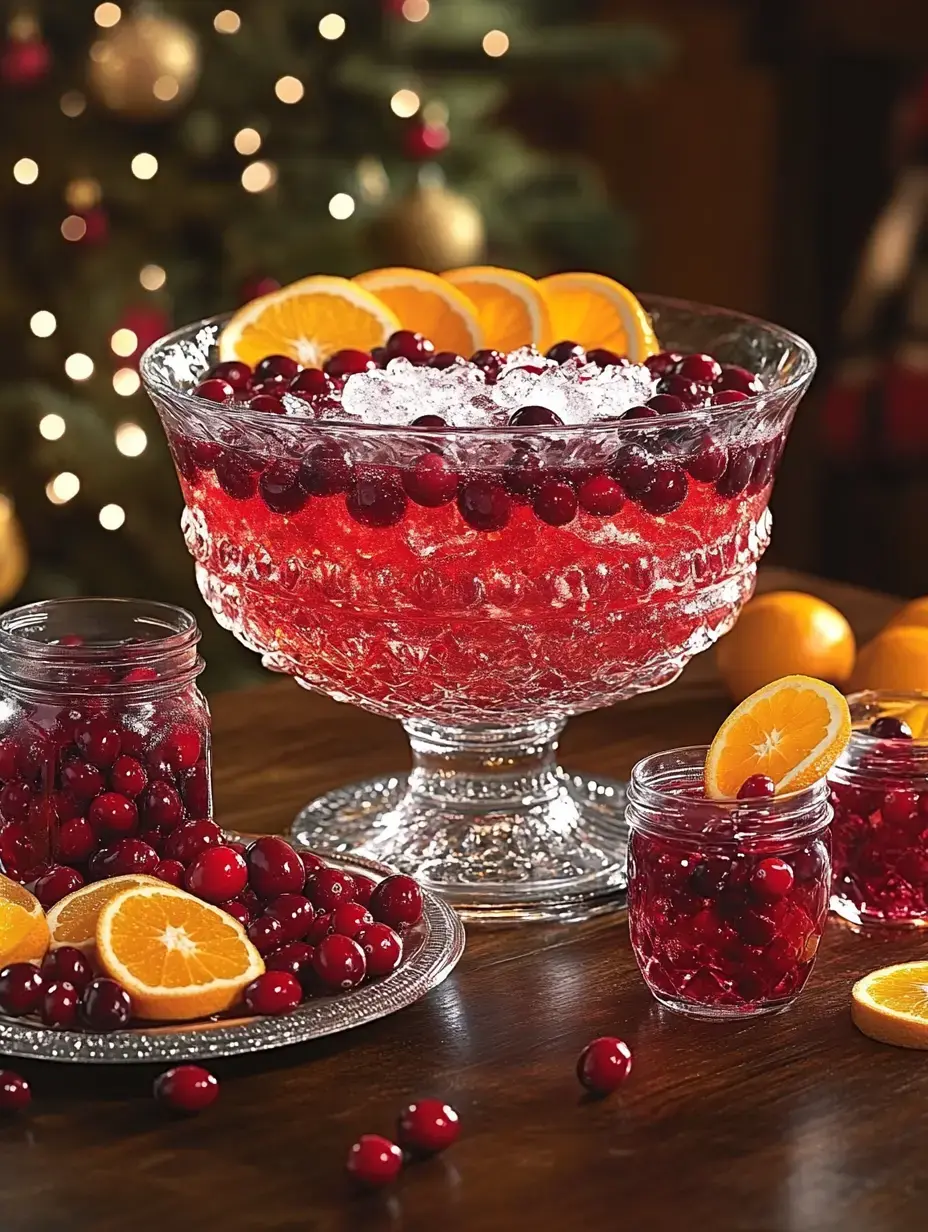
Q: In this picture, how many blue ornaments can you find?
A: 0